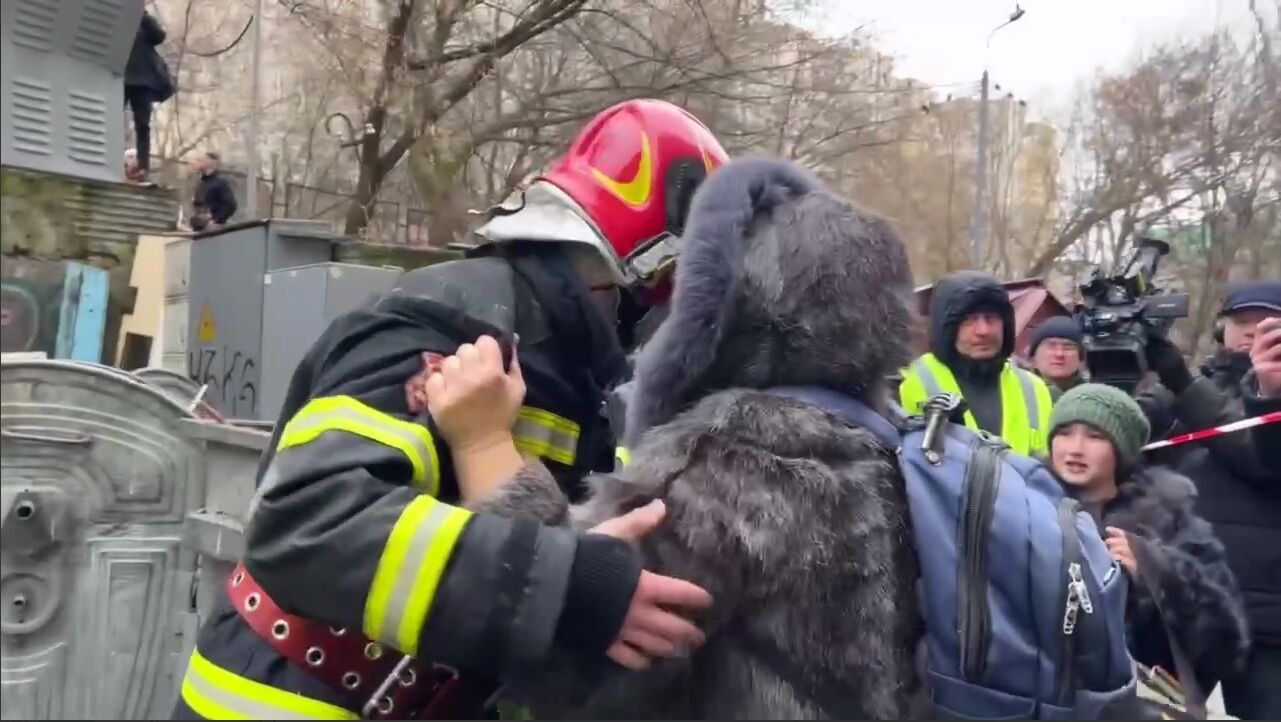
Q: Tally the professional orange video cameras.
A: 0